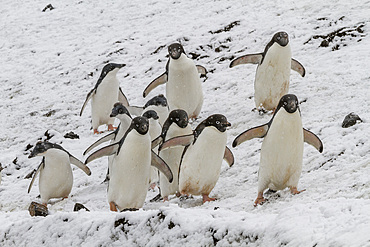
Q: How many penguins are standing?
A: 11